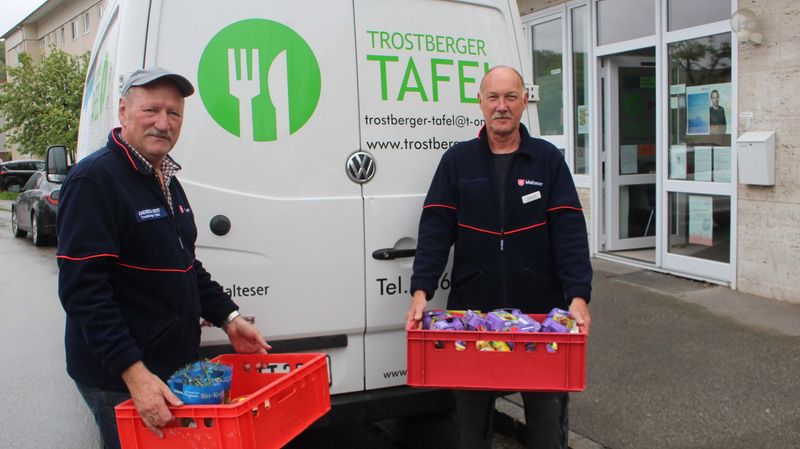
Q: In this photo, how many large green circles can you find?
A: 1